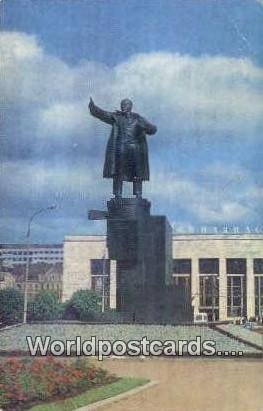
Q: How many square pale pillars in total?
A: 4